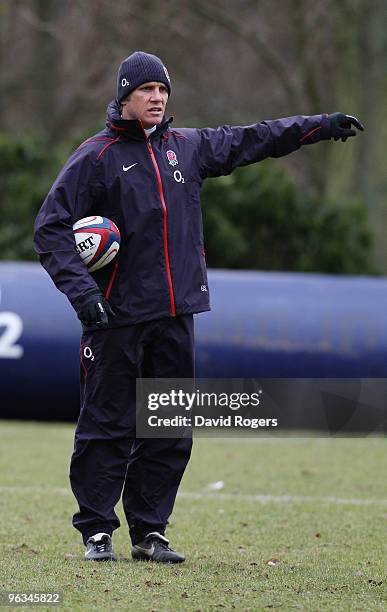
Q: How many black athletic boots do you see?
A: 2